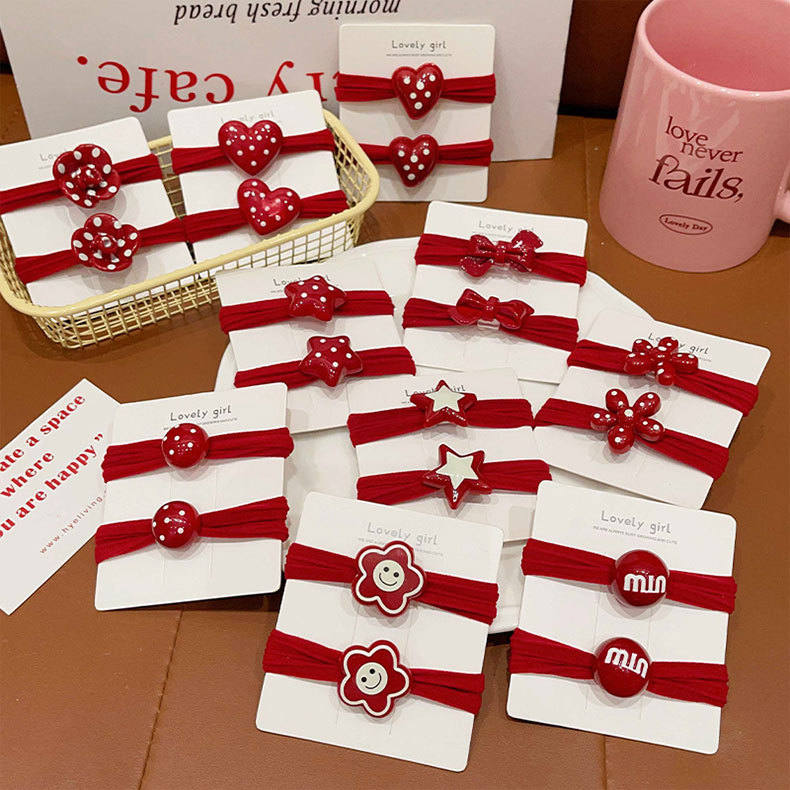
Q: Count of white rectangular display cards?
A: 10